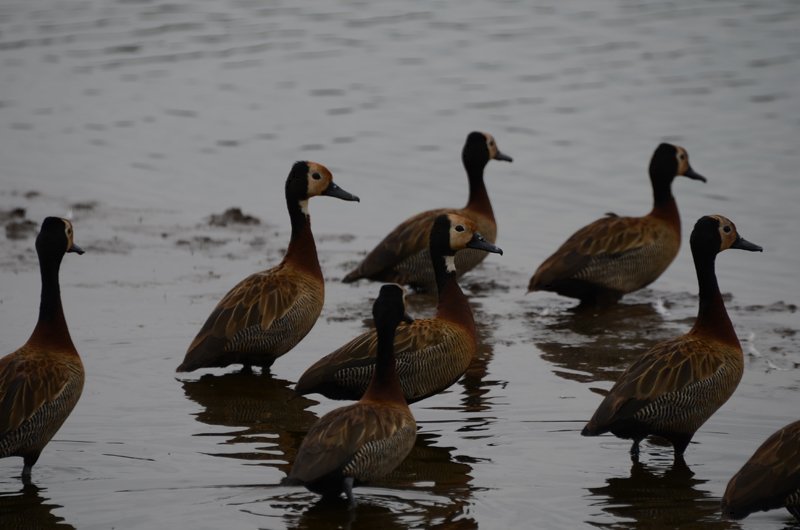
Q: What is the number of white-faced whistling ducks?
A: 8